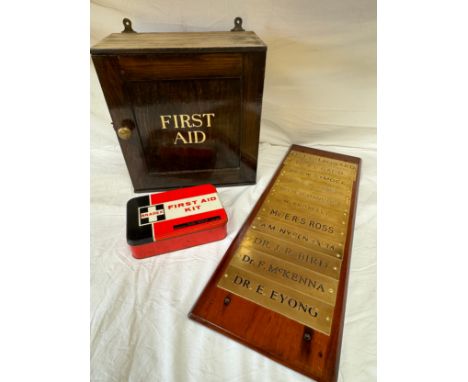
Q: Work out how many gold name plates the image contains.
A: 11